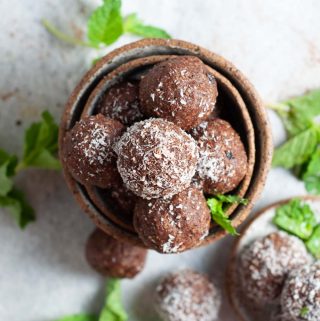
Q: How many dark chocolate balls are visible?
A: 11